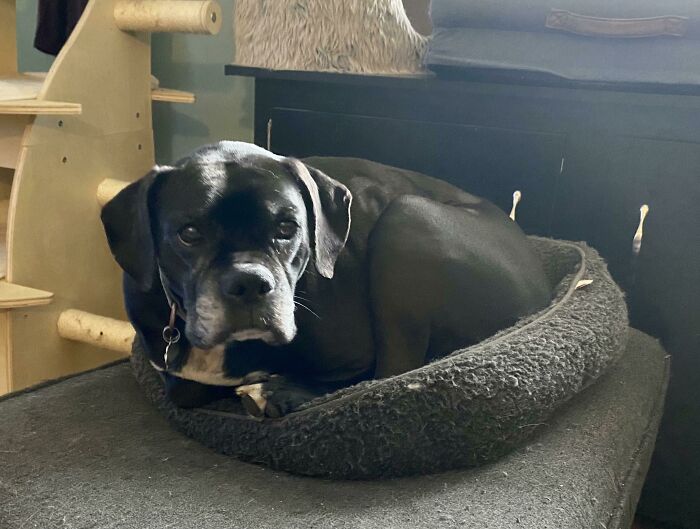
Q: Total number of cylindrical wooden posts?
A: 3